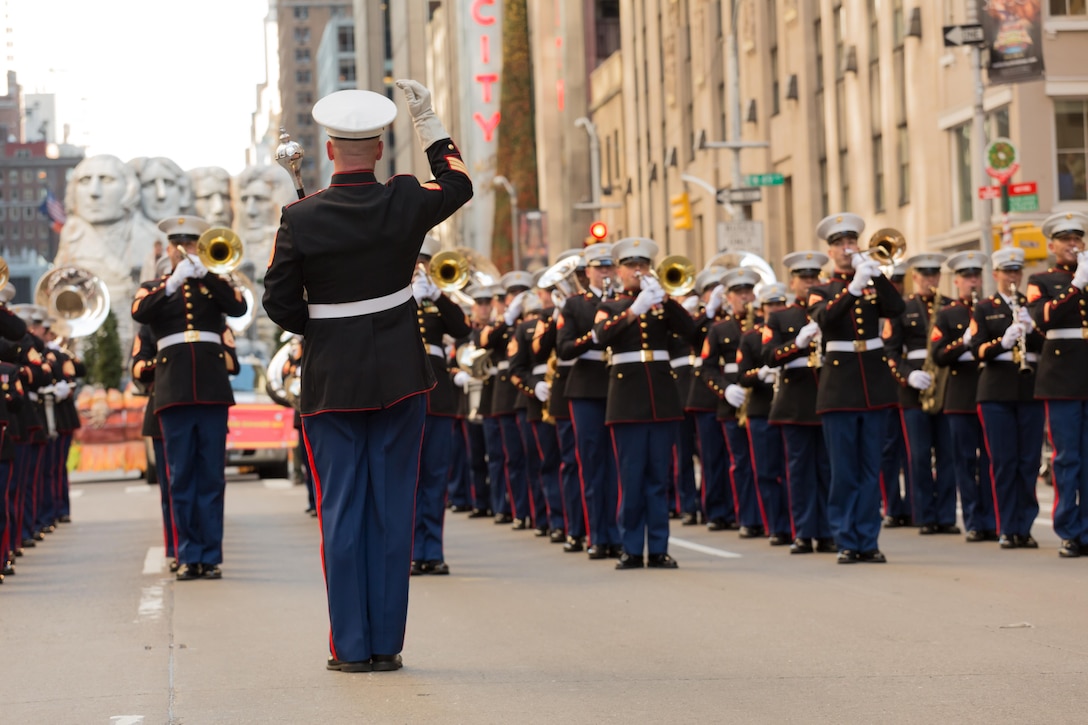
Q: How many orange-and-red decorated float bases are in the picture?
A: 1